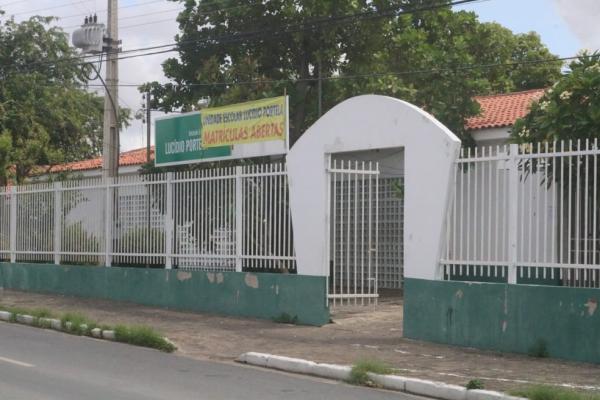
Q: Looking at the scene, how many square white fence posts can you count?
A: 6